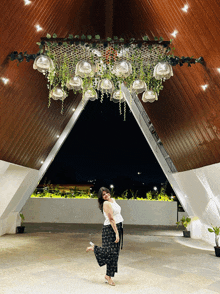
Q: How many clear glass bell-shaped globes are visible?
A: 11